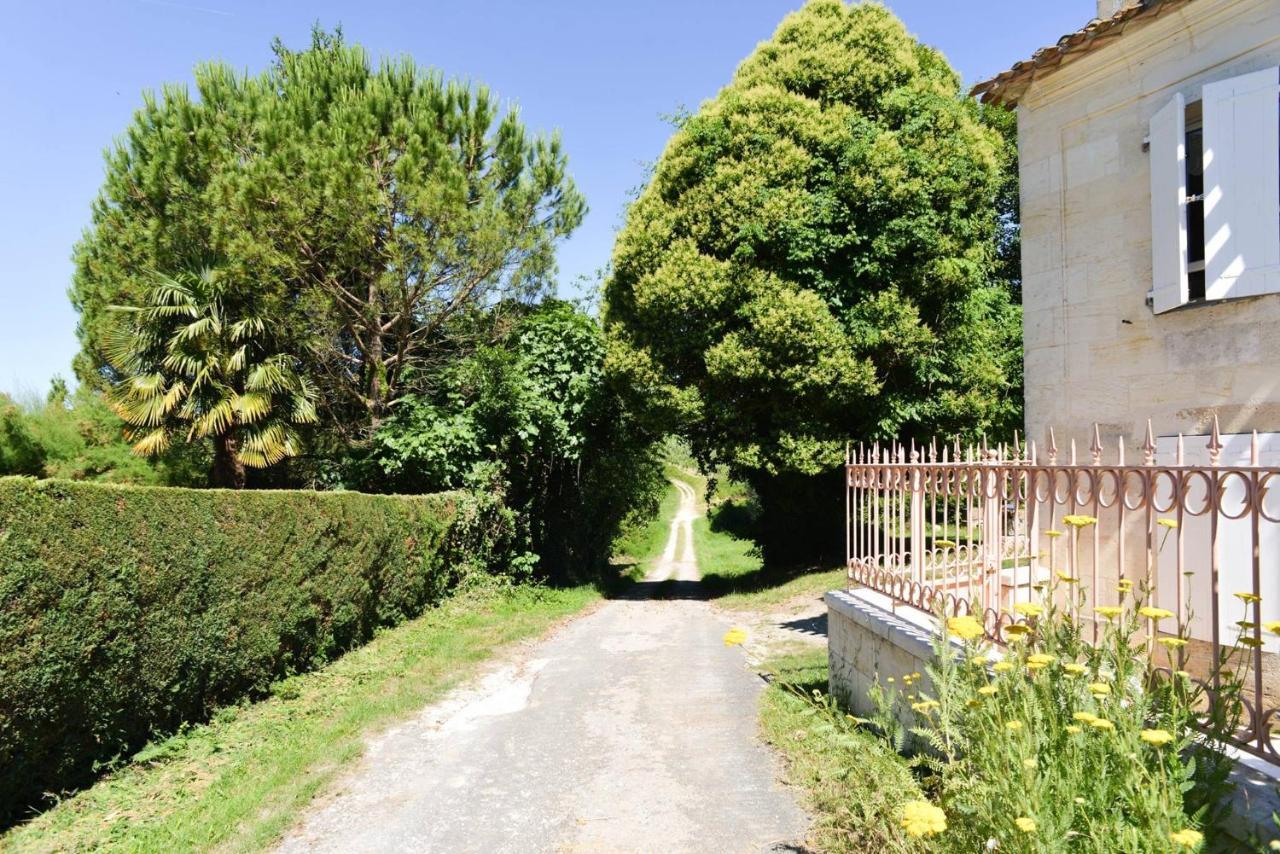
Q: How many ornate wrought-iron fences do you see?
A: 1